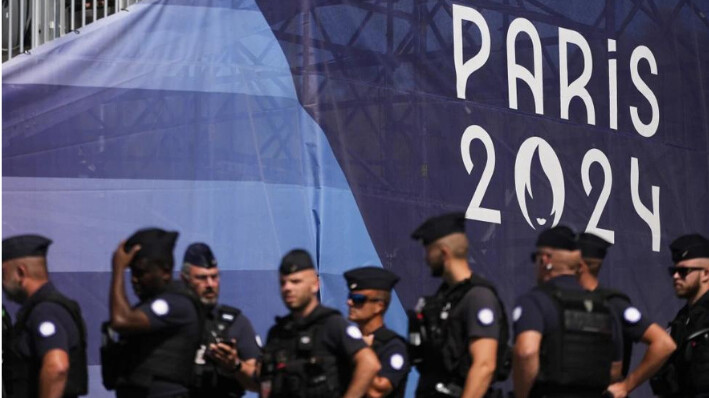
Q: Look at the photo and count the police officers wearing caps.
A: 9